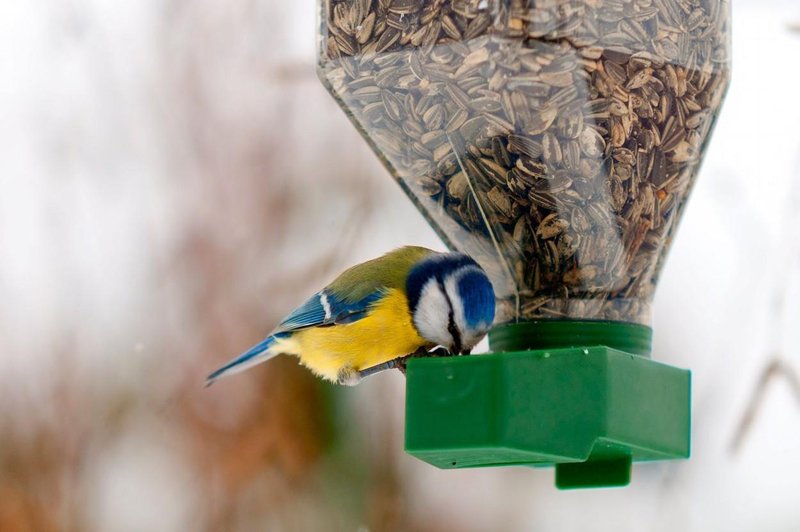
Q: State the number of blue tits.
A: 1